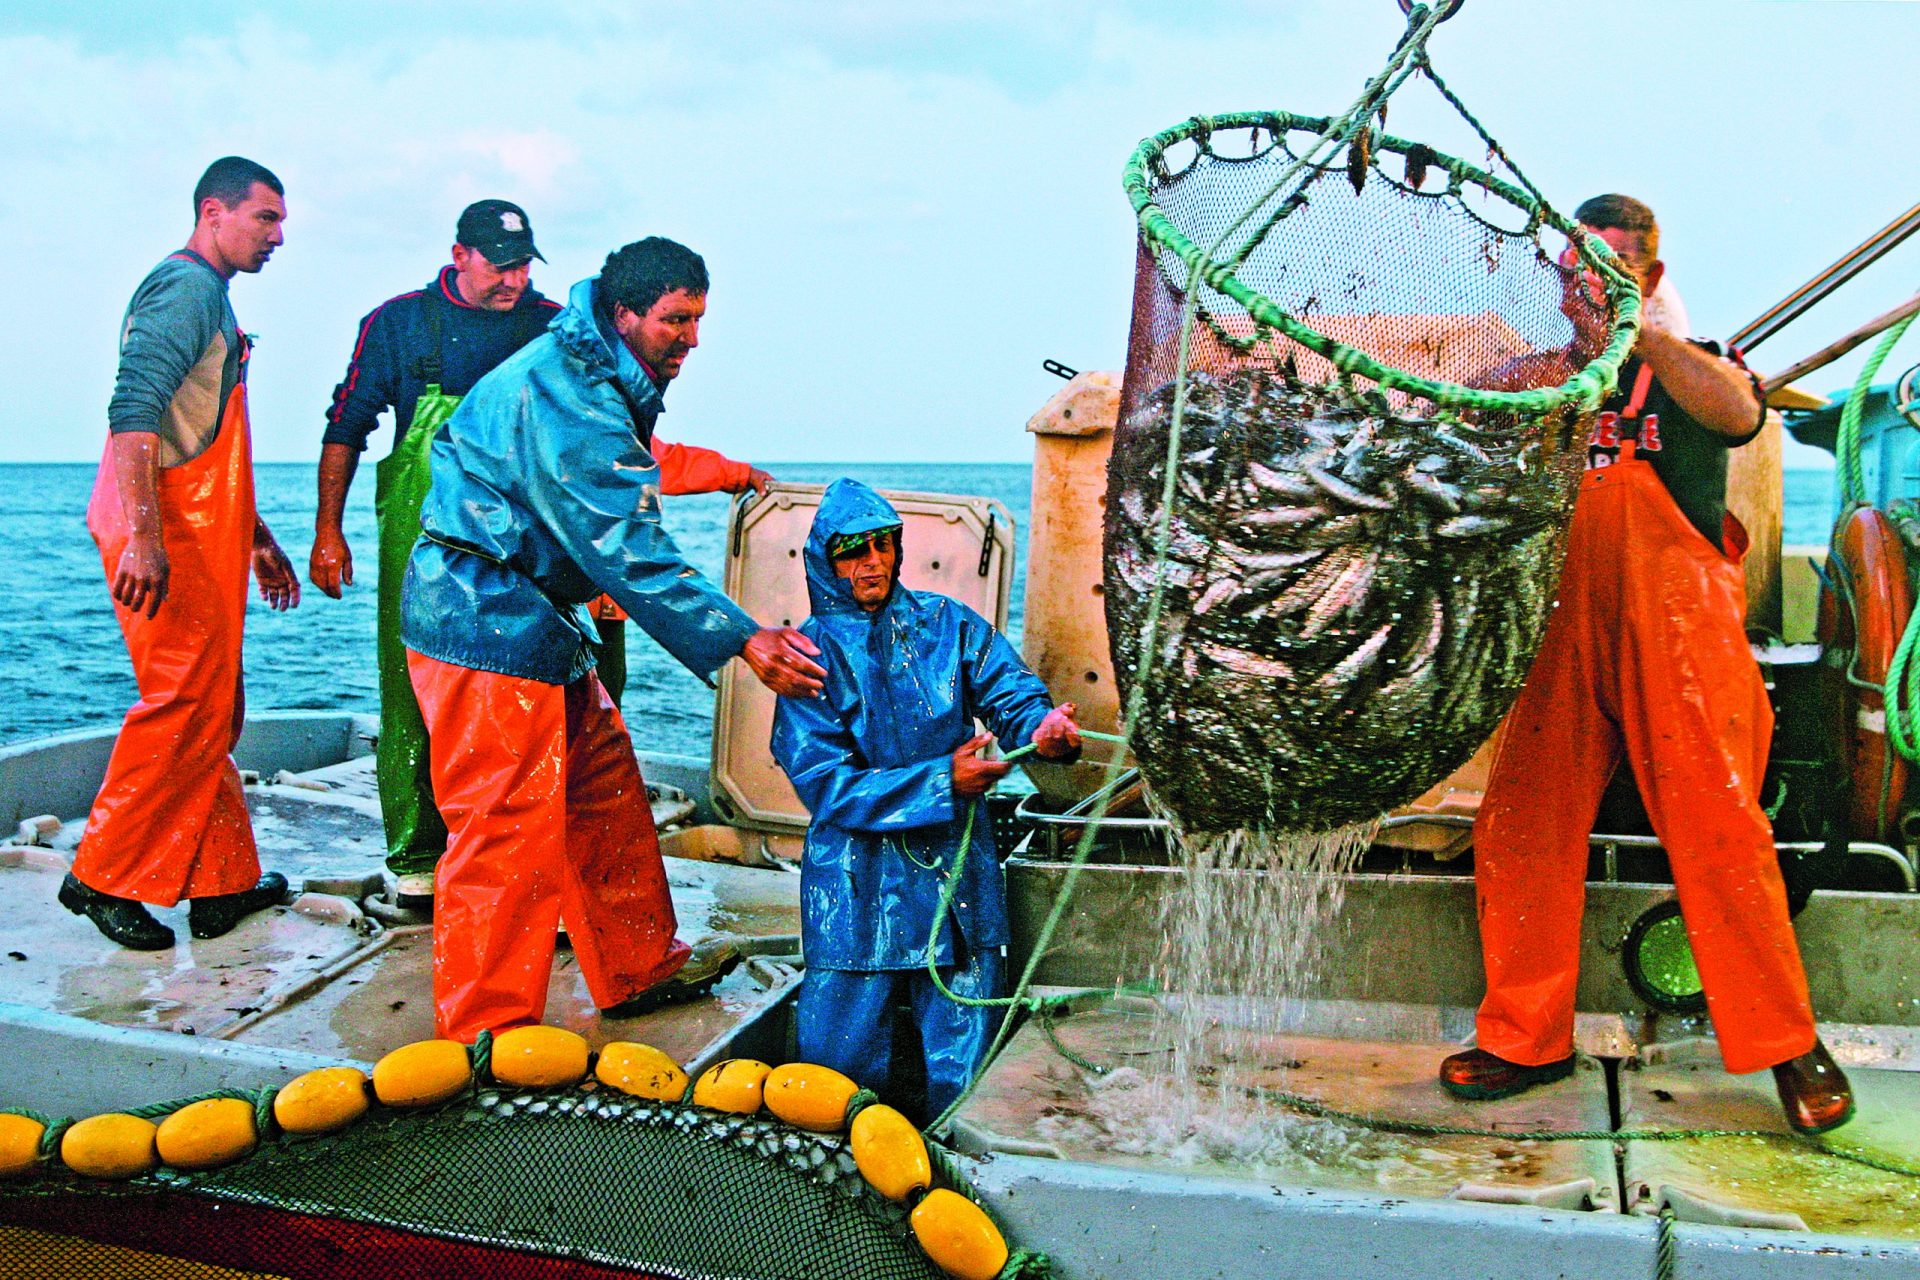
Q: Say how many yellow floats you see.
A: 11